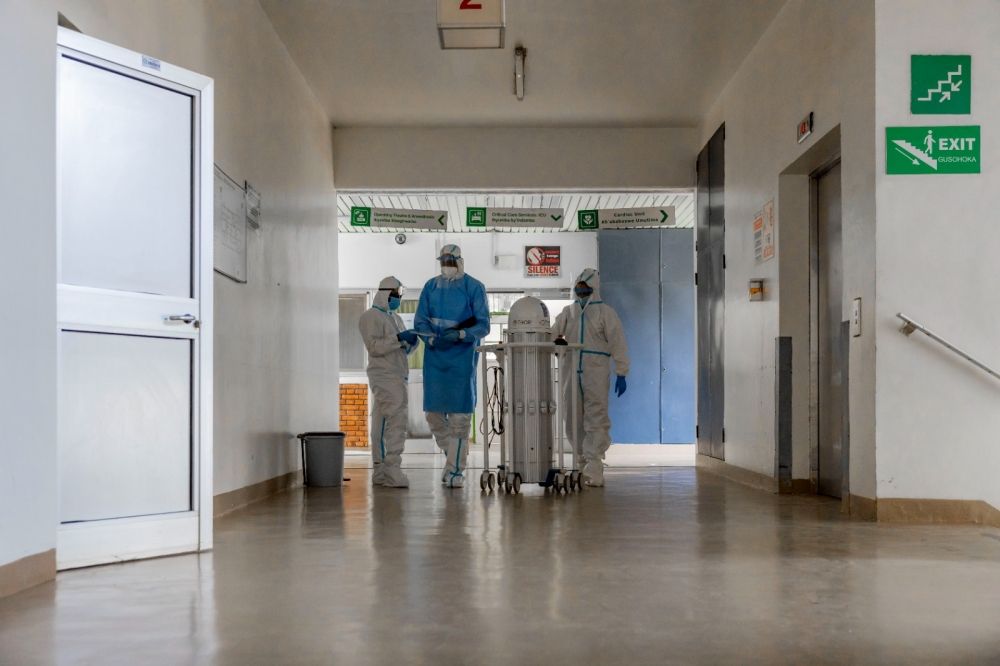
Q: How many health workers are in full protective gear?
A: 3